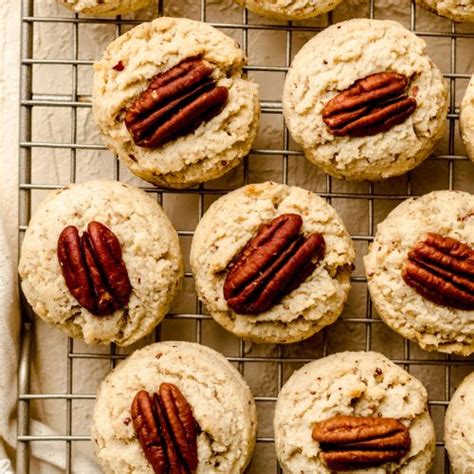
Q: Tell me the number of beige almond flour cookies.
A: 12